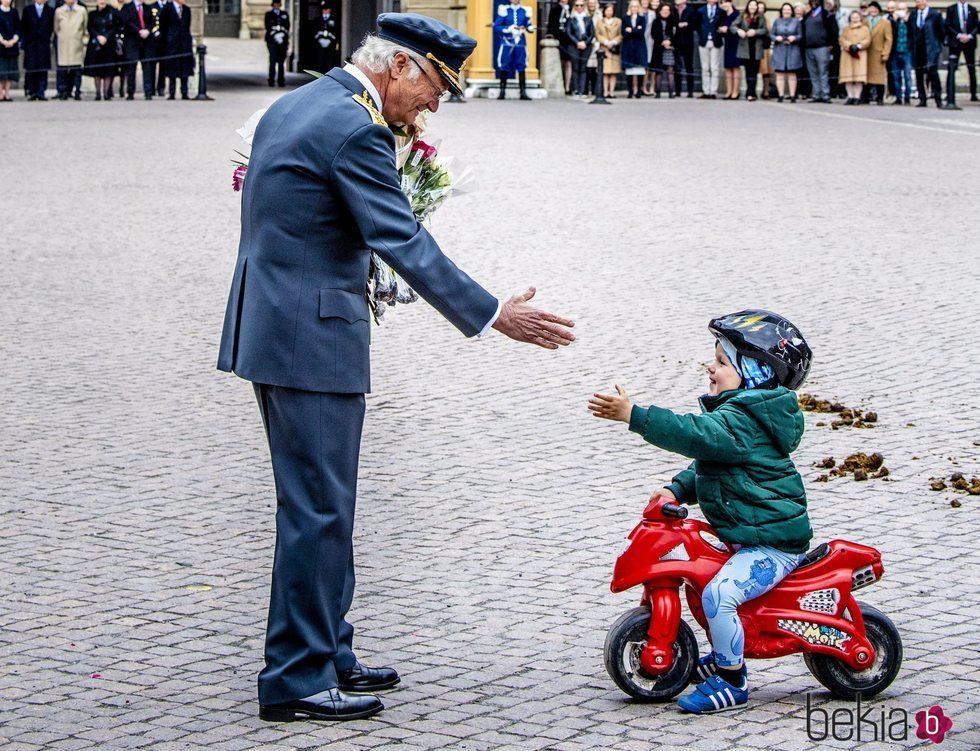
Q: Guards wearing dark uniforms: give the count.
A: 2